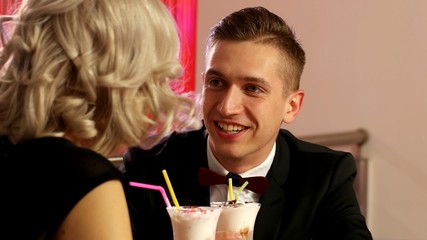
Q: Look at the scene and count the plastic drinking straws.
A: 4